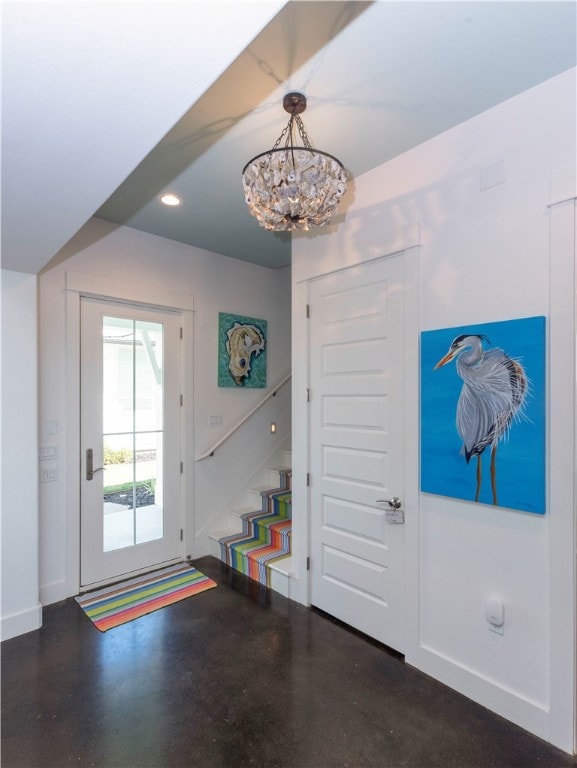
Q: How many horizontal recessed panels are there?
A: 6